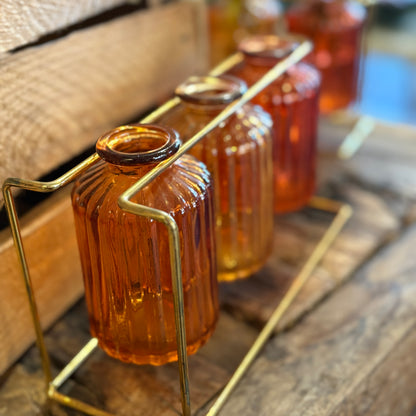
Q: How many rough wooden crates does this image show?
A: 1